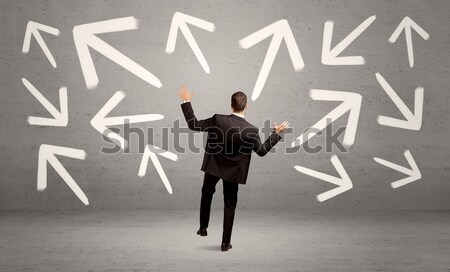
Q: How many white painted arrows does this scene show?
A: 14